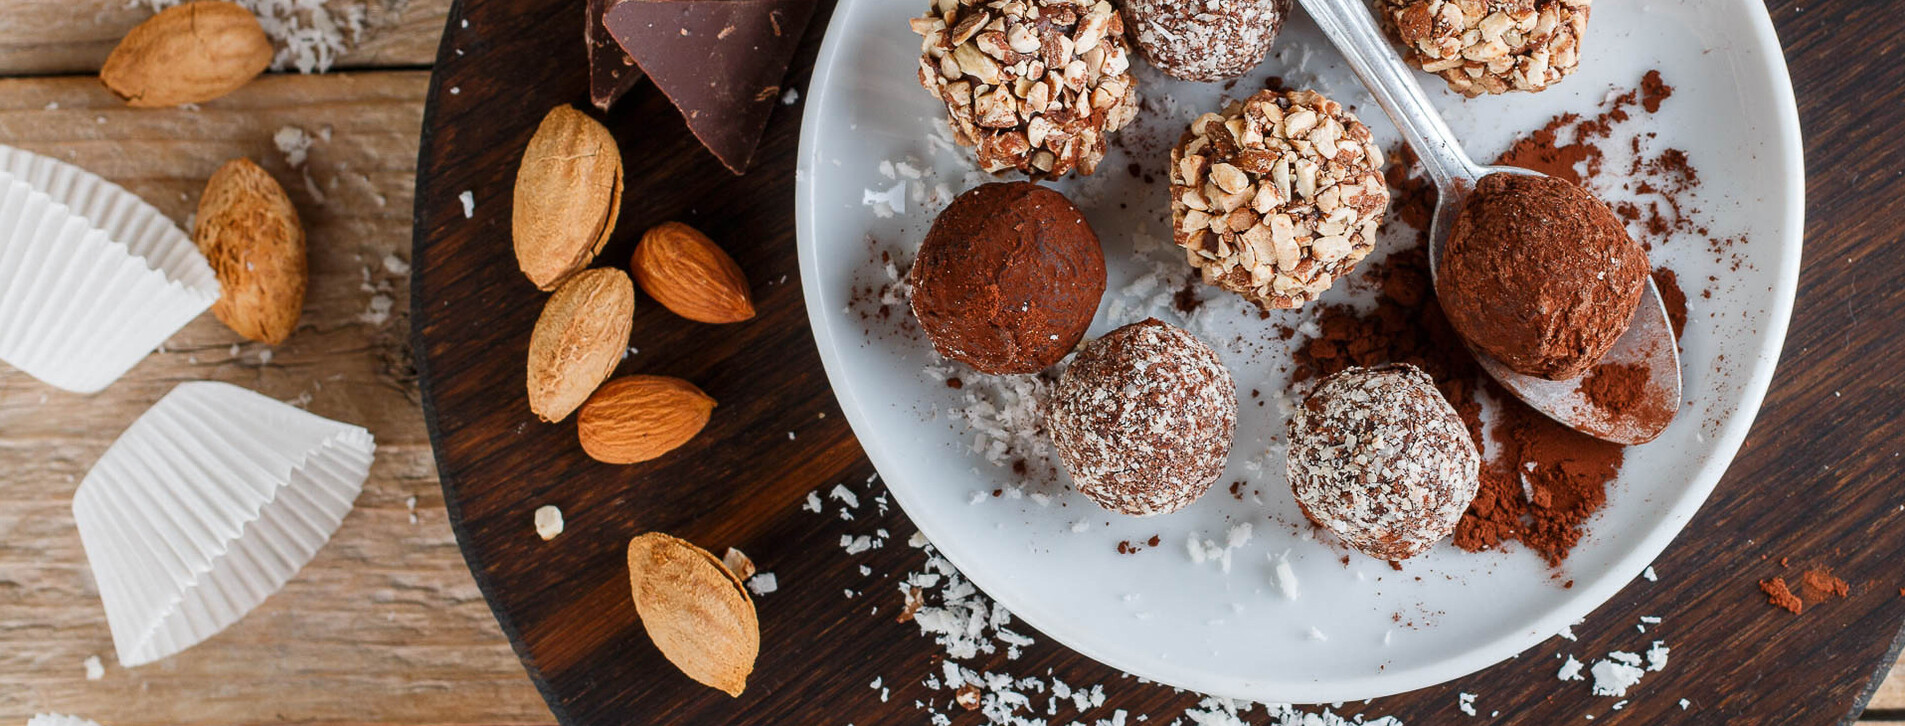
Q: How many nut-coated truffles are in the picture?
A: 3